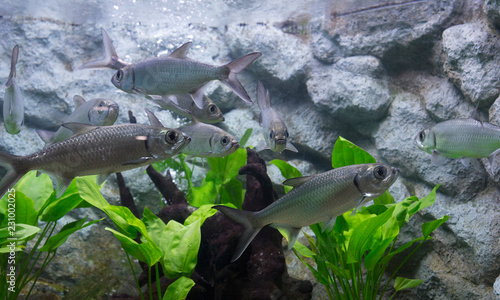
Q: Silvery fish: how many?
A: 9